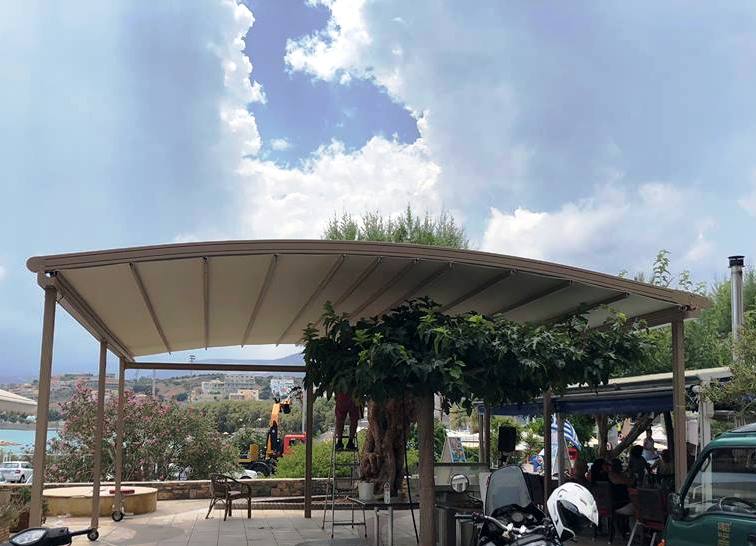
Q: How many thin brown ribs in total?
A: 10